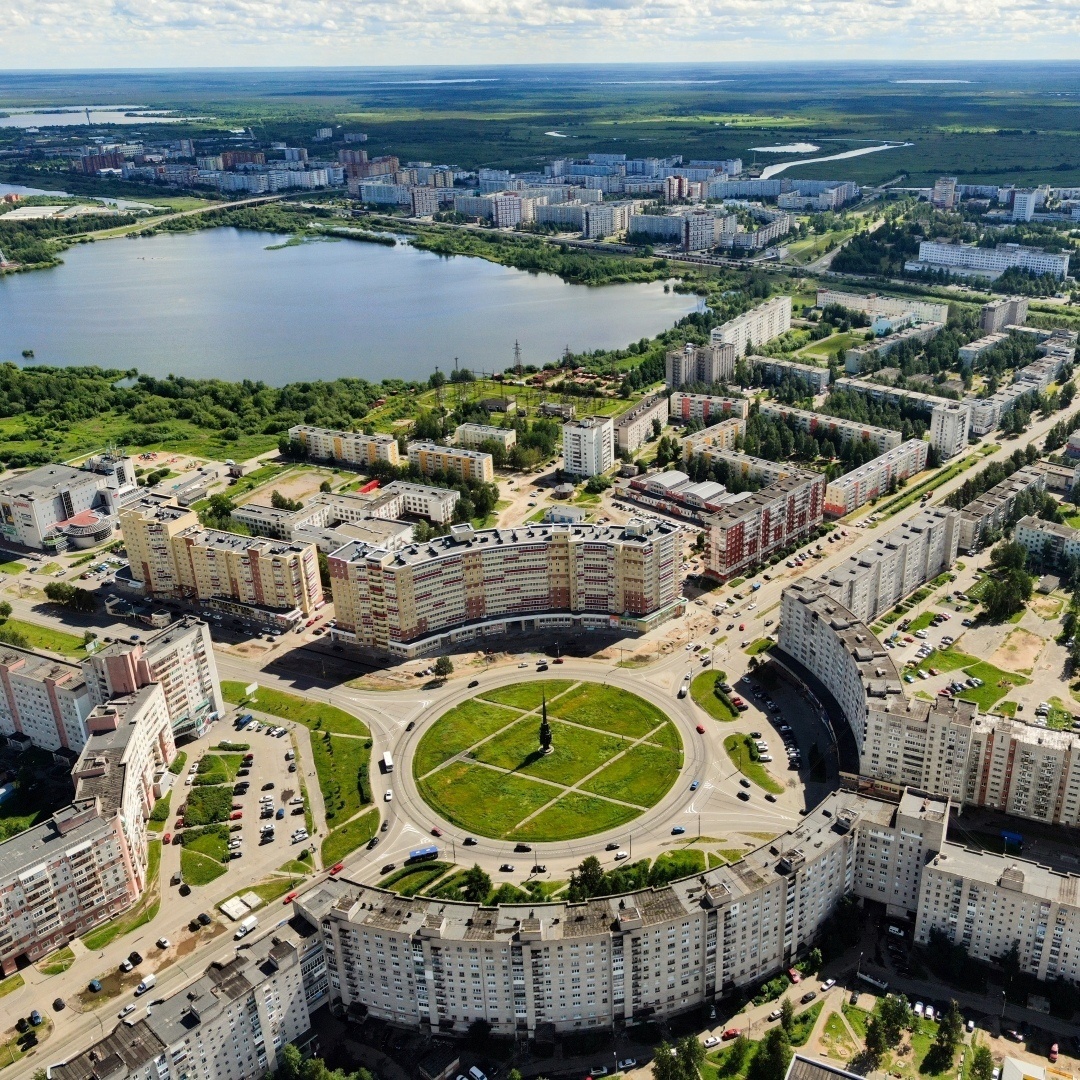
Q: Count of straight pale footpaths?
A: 4